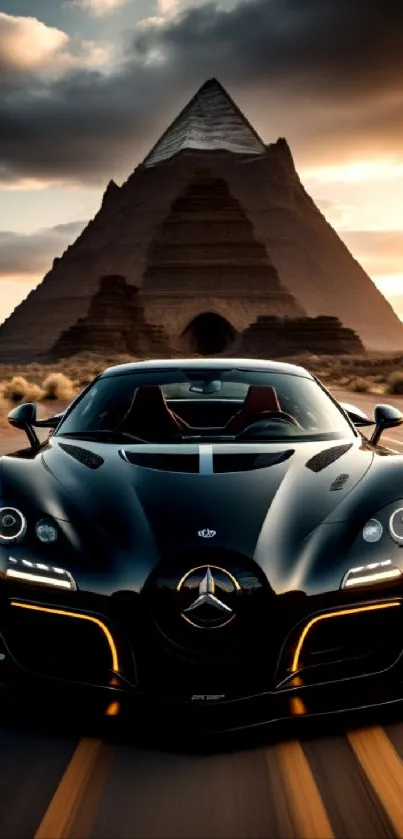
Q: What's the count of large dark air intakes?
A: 2